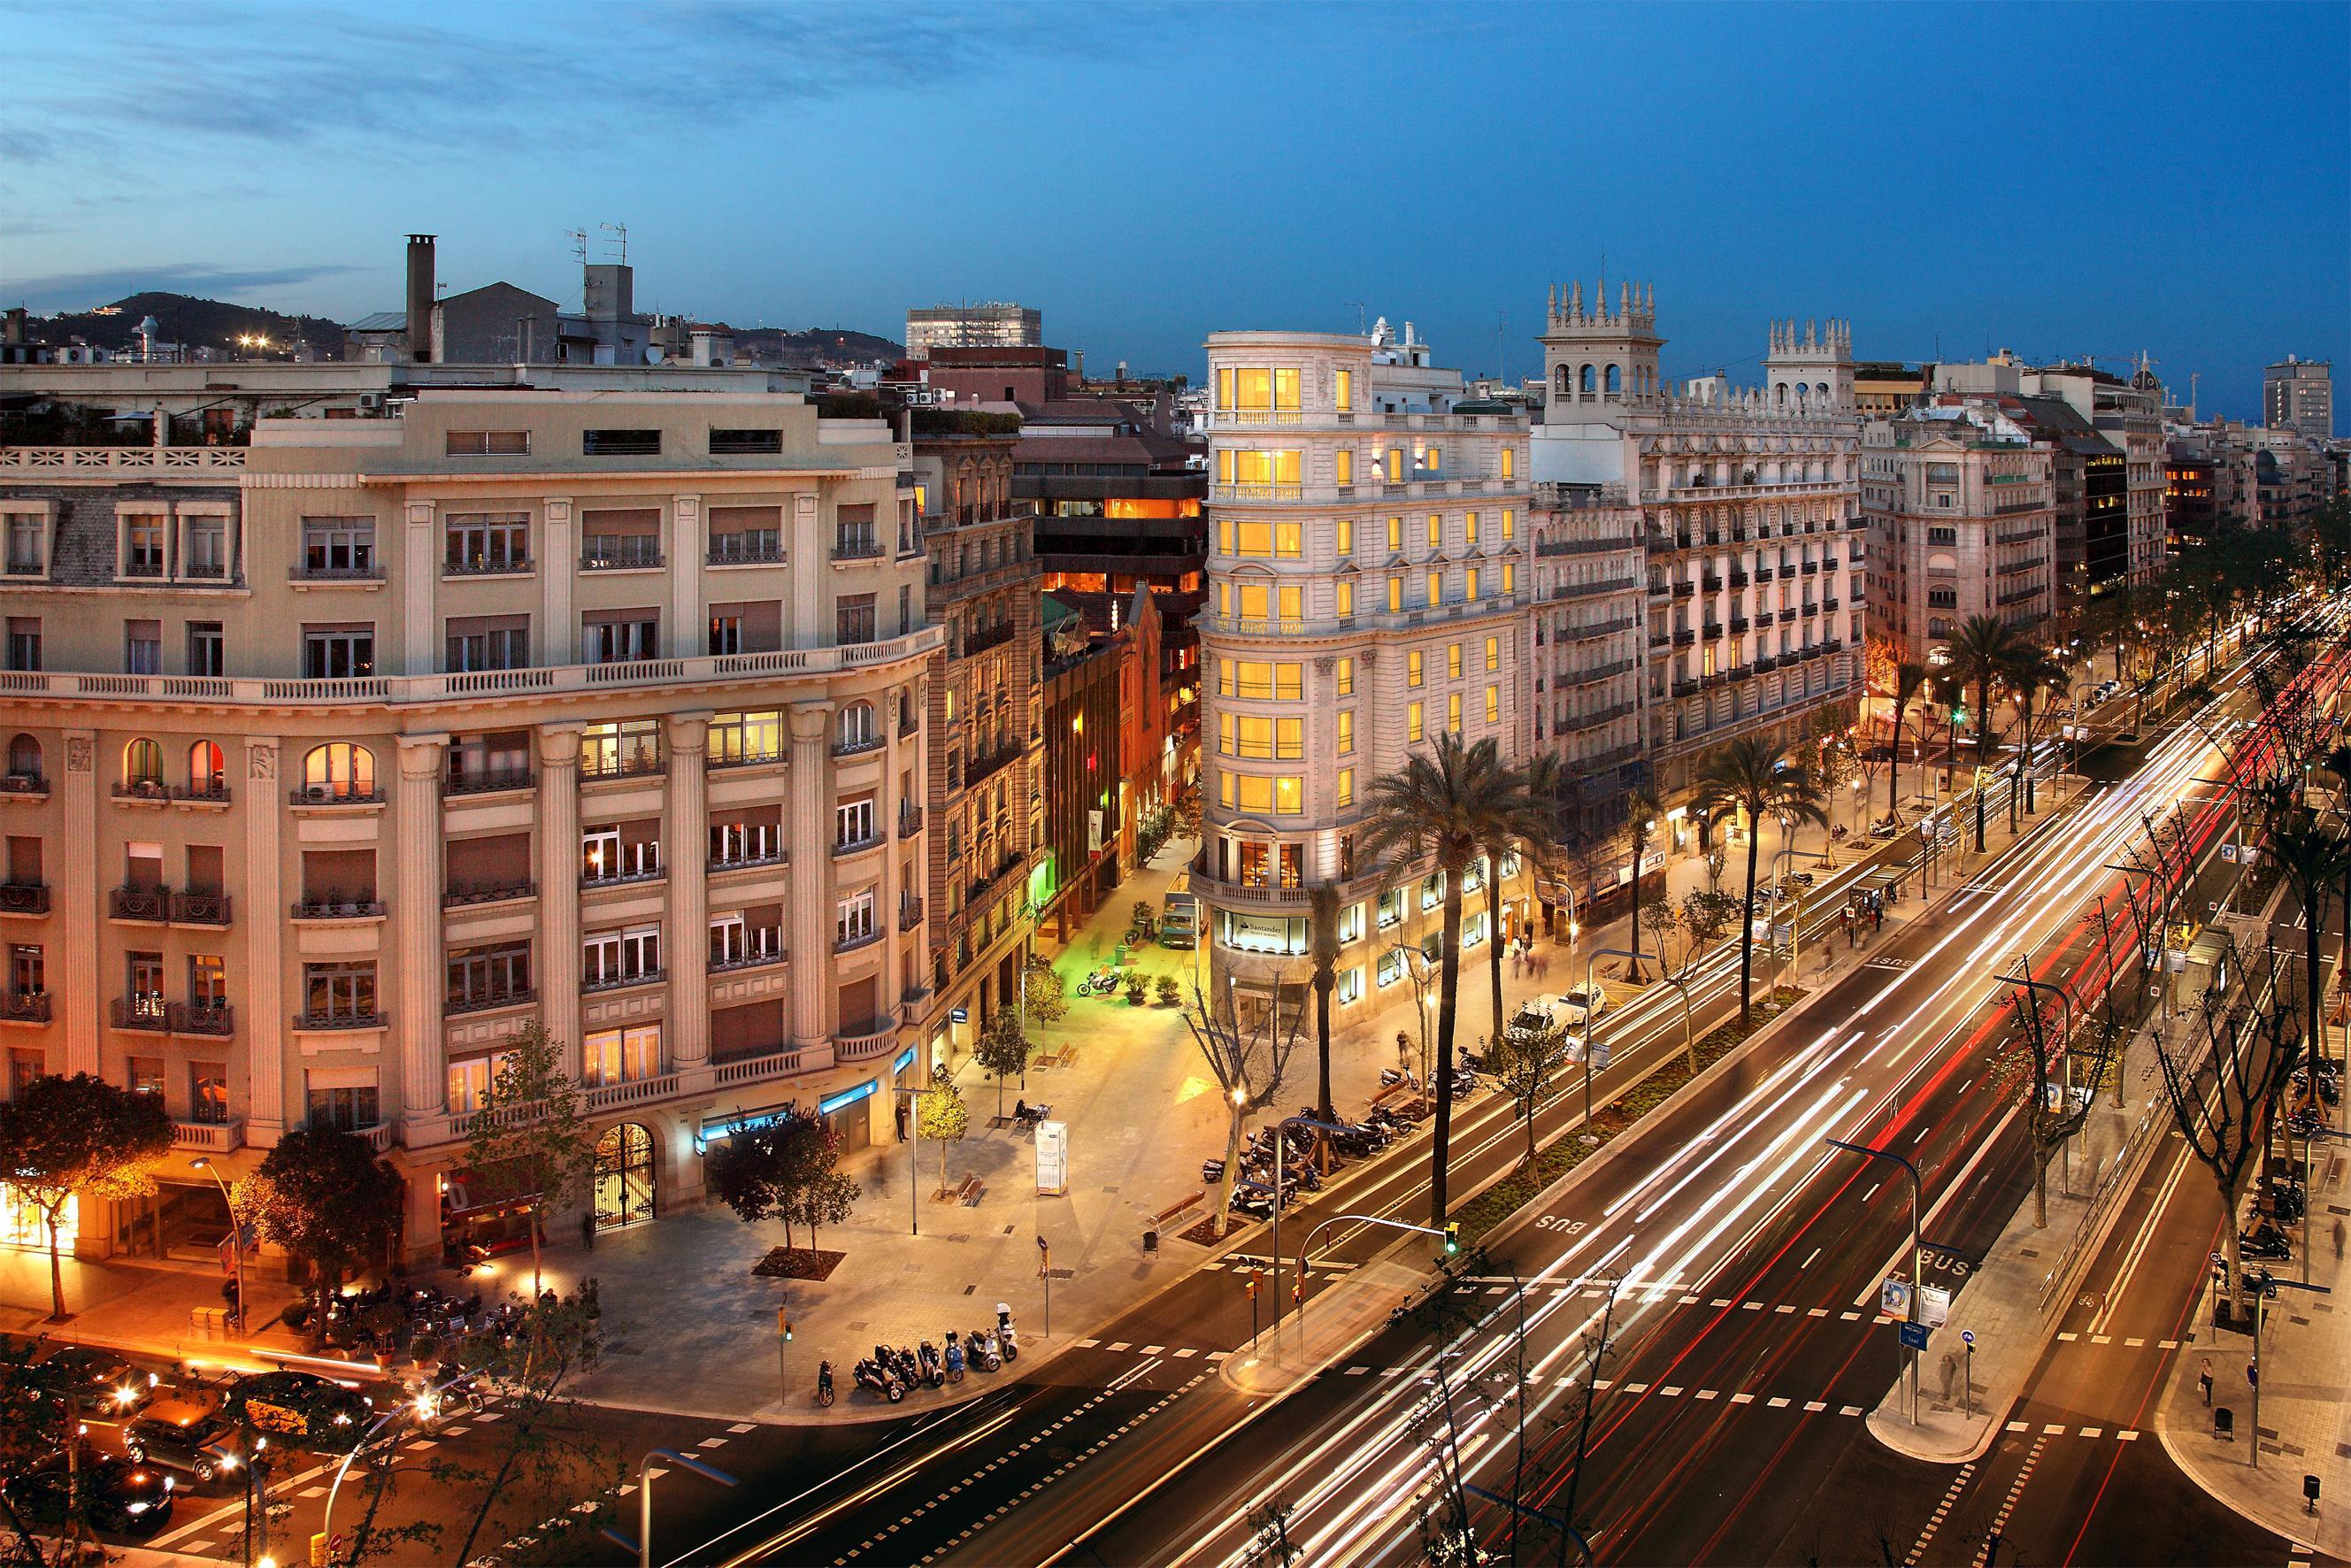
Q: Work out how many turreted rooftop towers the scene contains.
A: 2